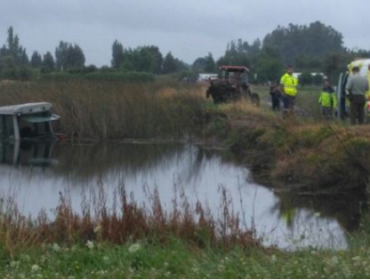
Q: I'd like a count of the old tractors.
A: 1